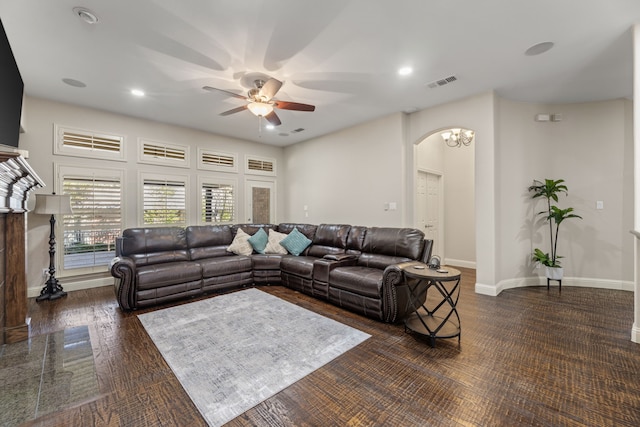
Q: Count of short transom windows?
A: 4